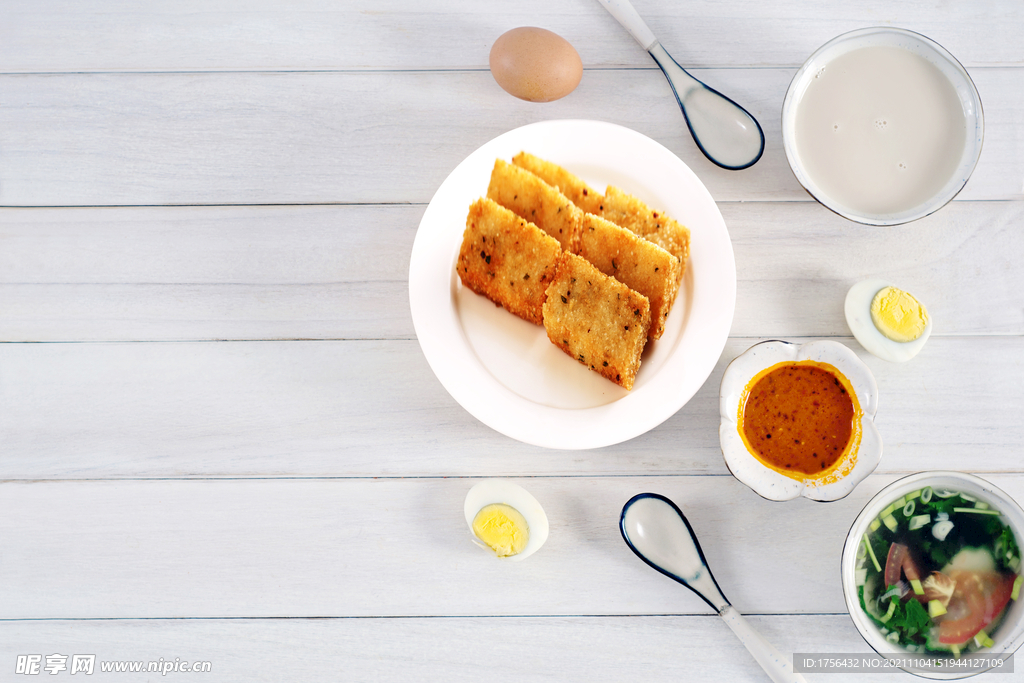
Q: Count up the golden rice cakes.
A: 6